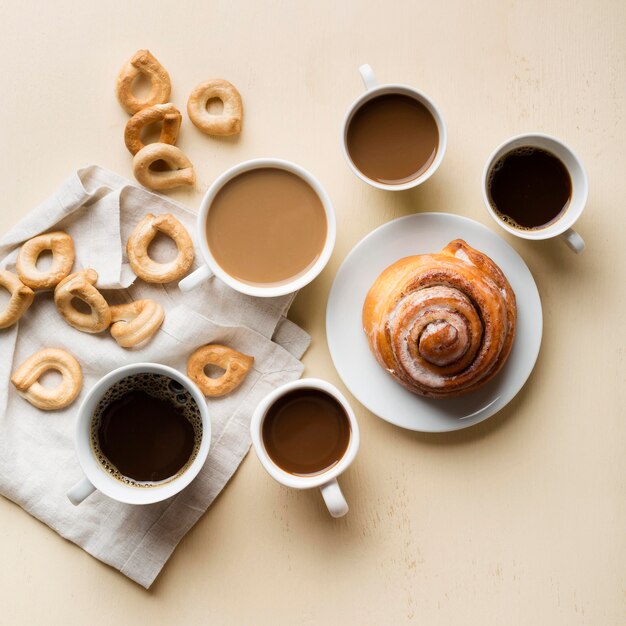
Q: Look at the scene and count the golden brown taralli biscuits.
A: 11